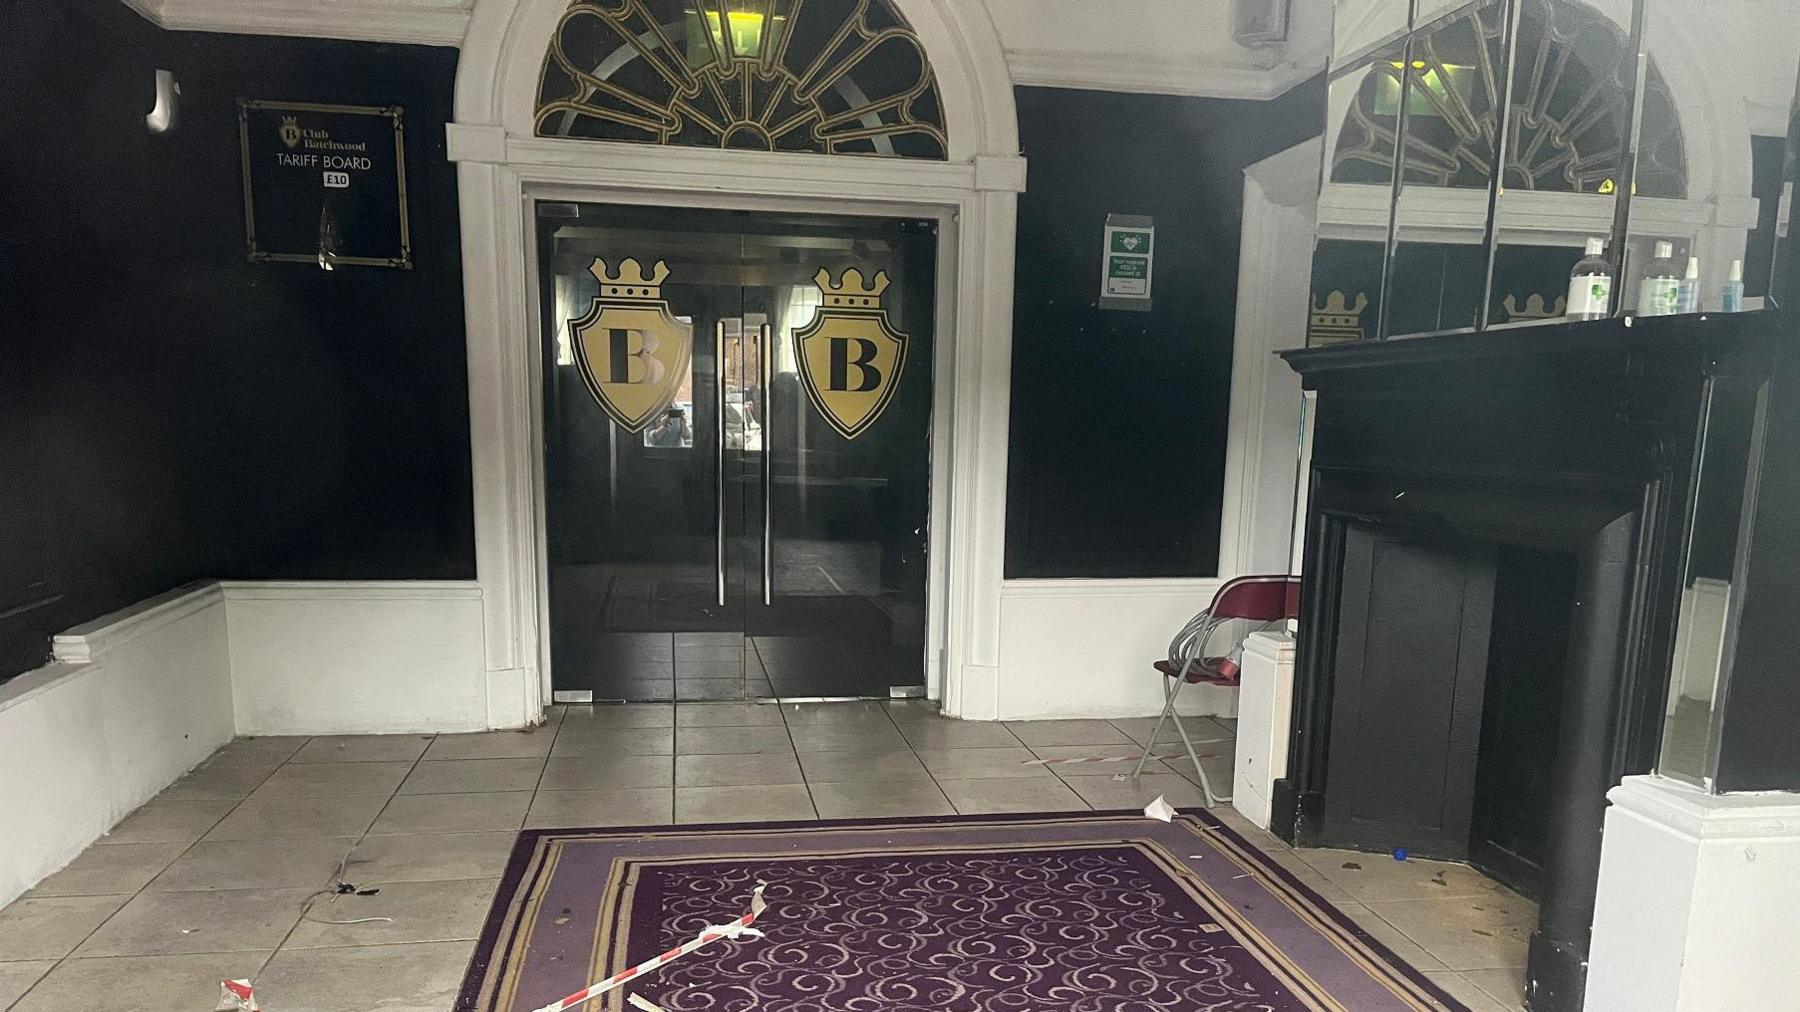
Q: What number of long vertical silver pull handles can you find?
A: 2